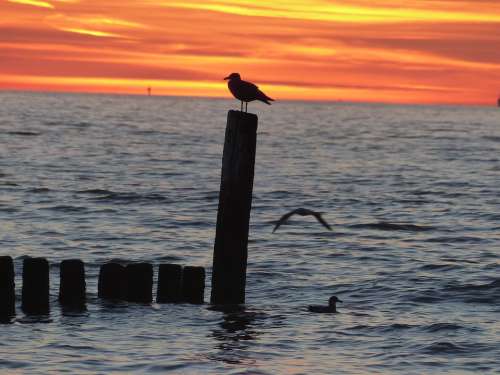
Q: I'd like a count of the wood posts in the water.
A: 8